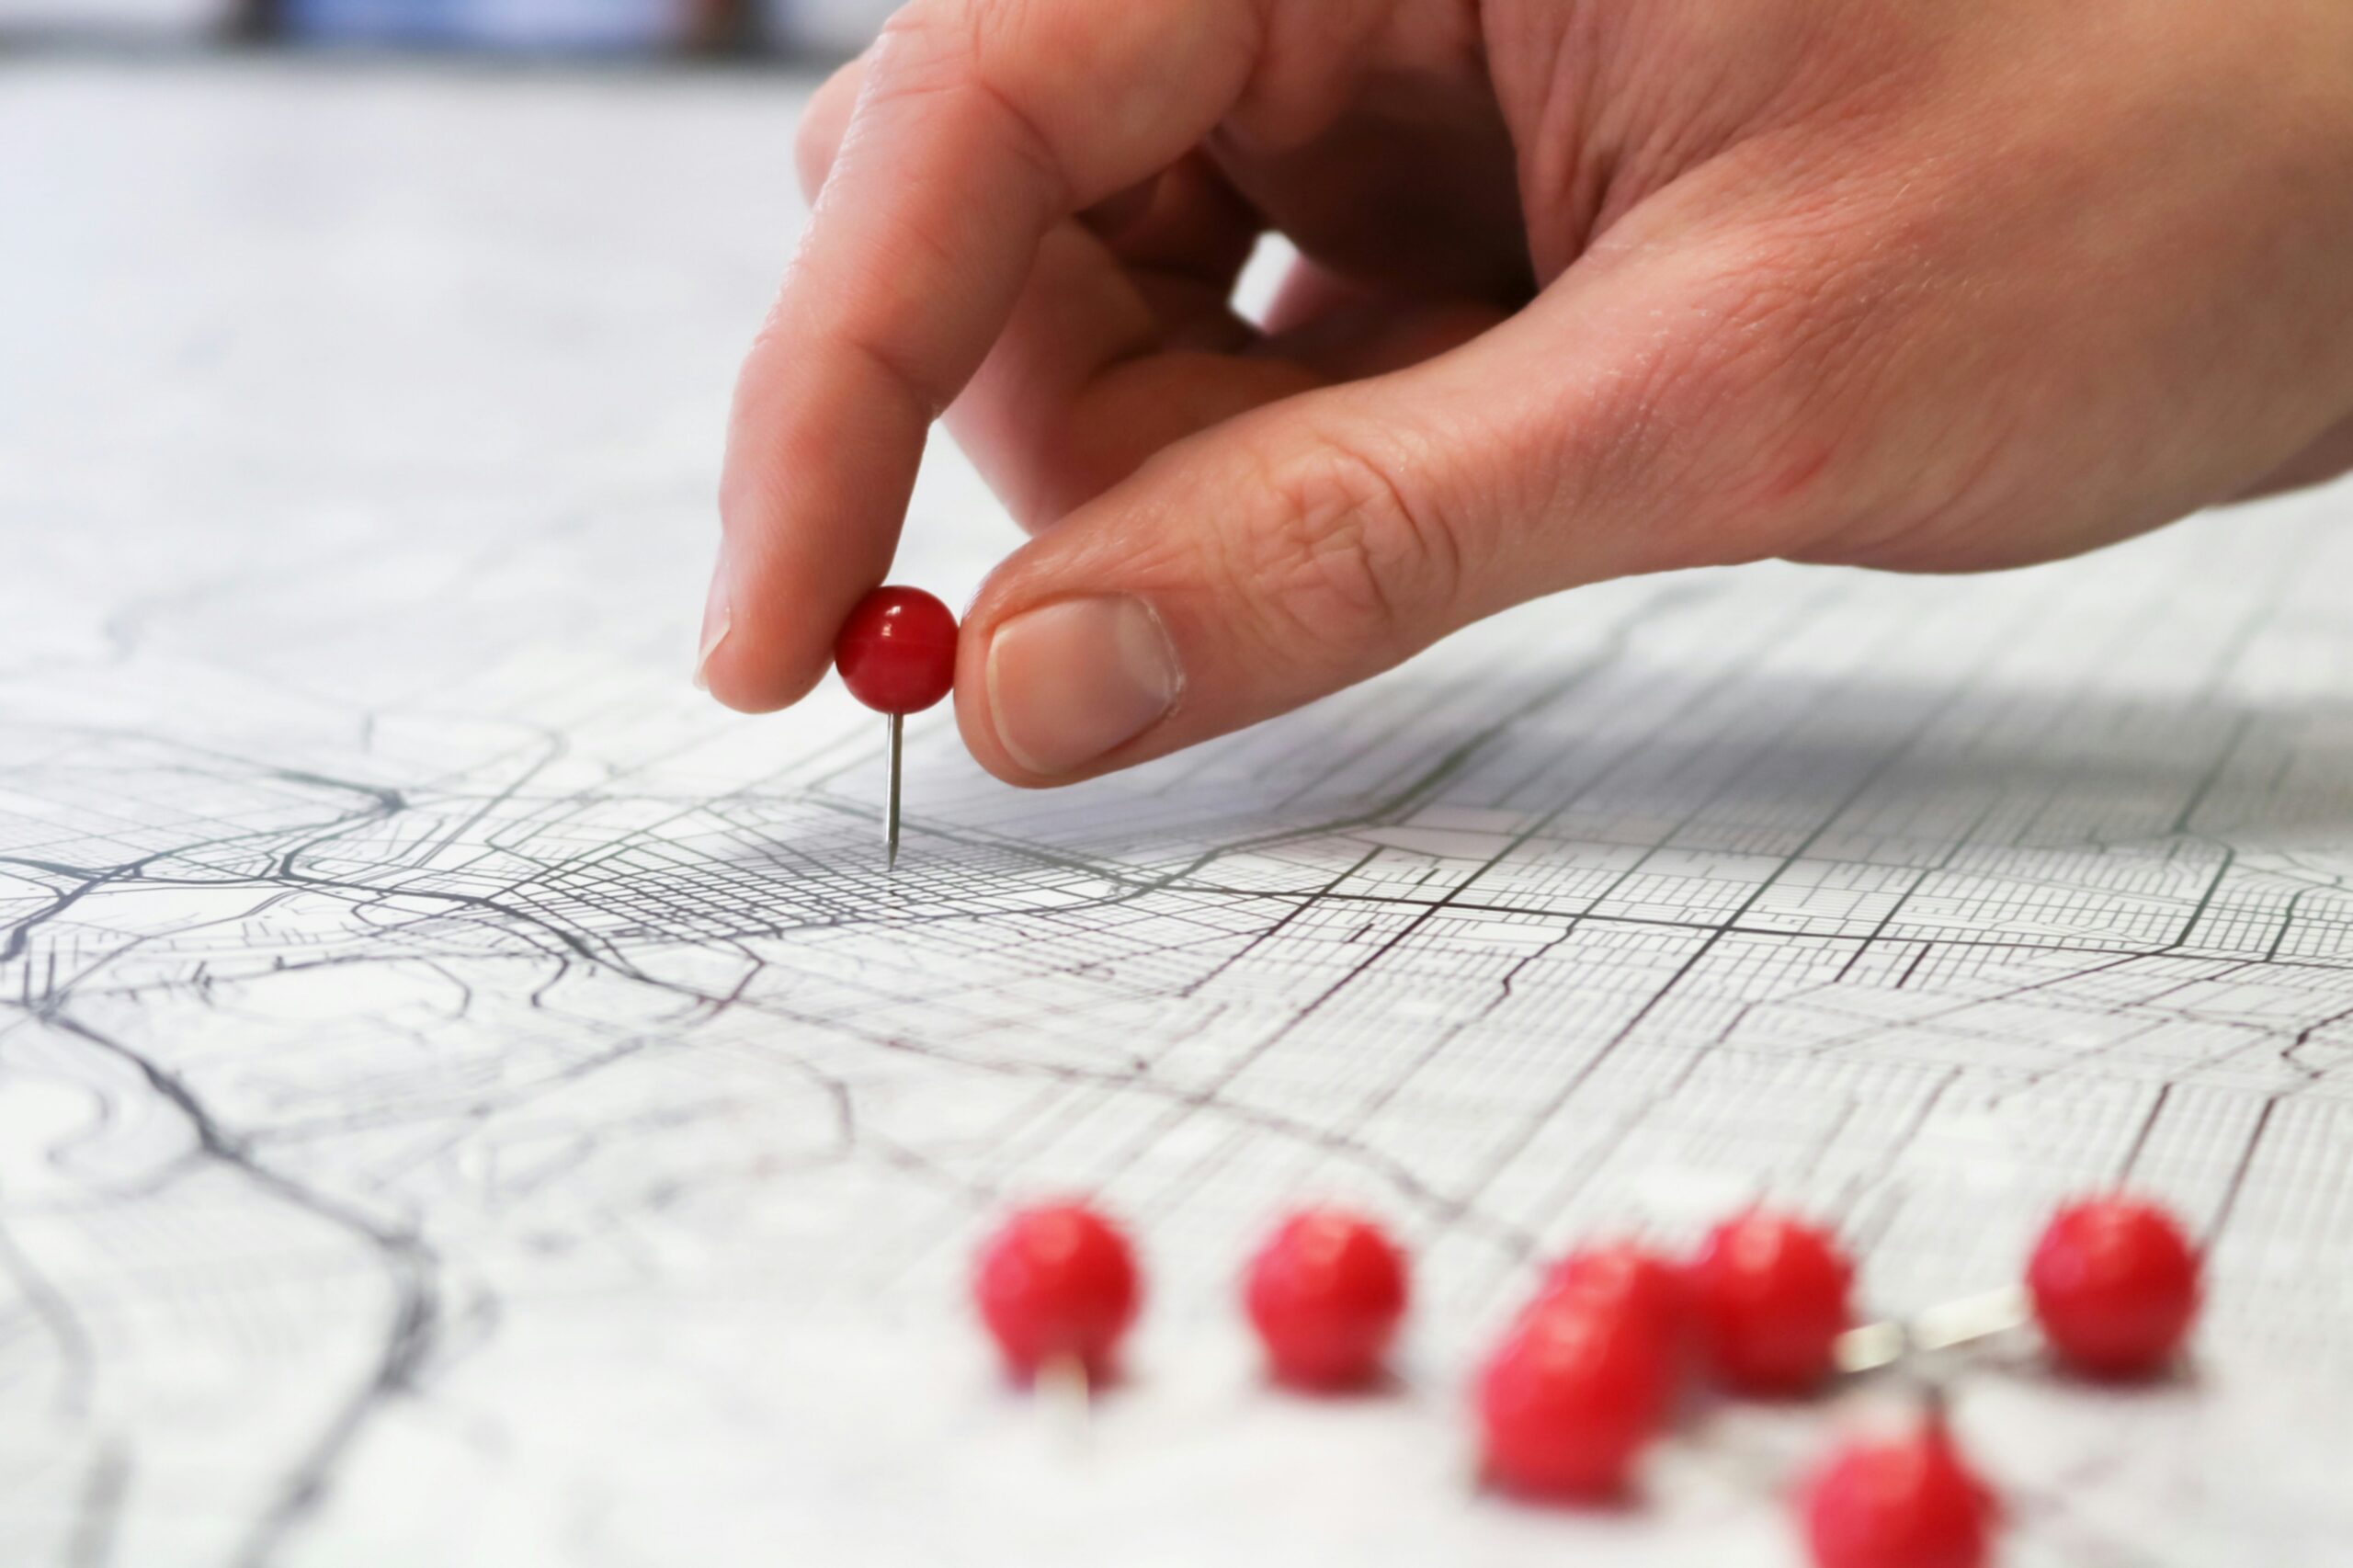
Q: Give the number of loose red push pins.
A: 7